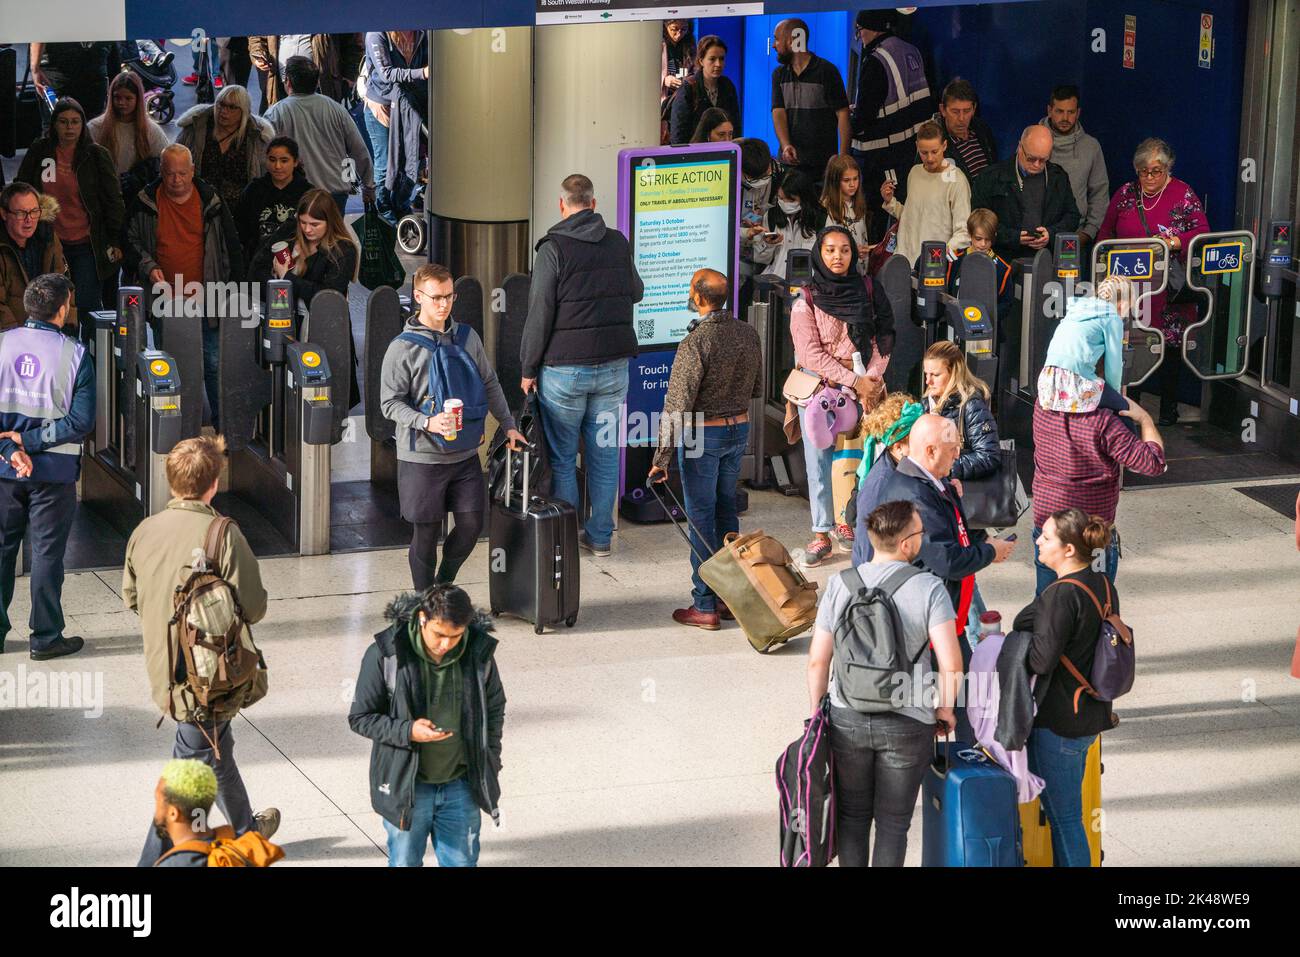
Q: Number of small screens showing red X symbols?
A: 5